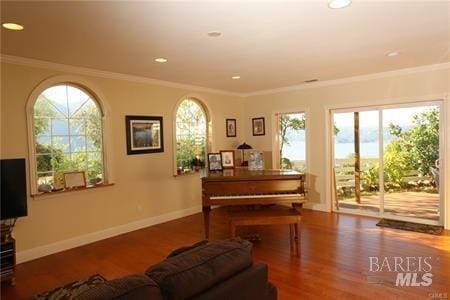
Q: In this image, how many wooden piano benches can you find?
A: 1